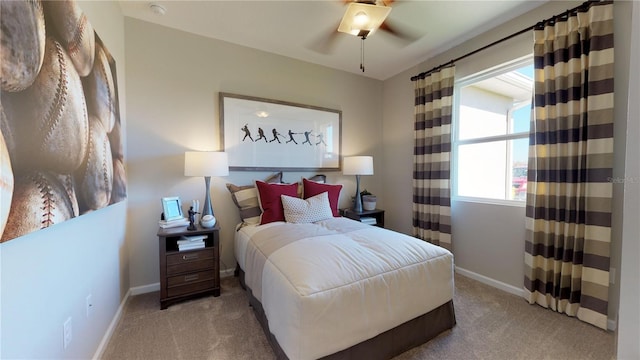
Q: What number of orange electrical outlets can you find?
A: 0